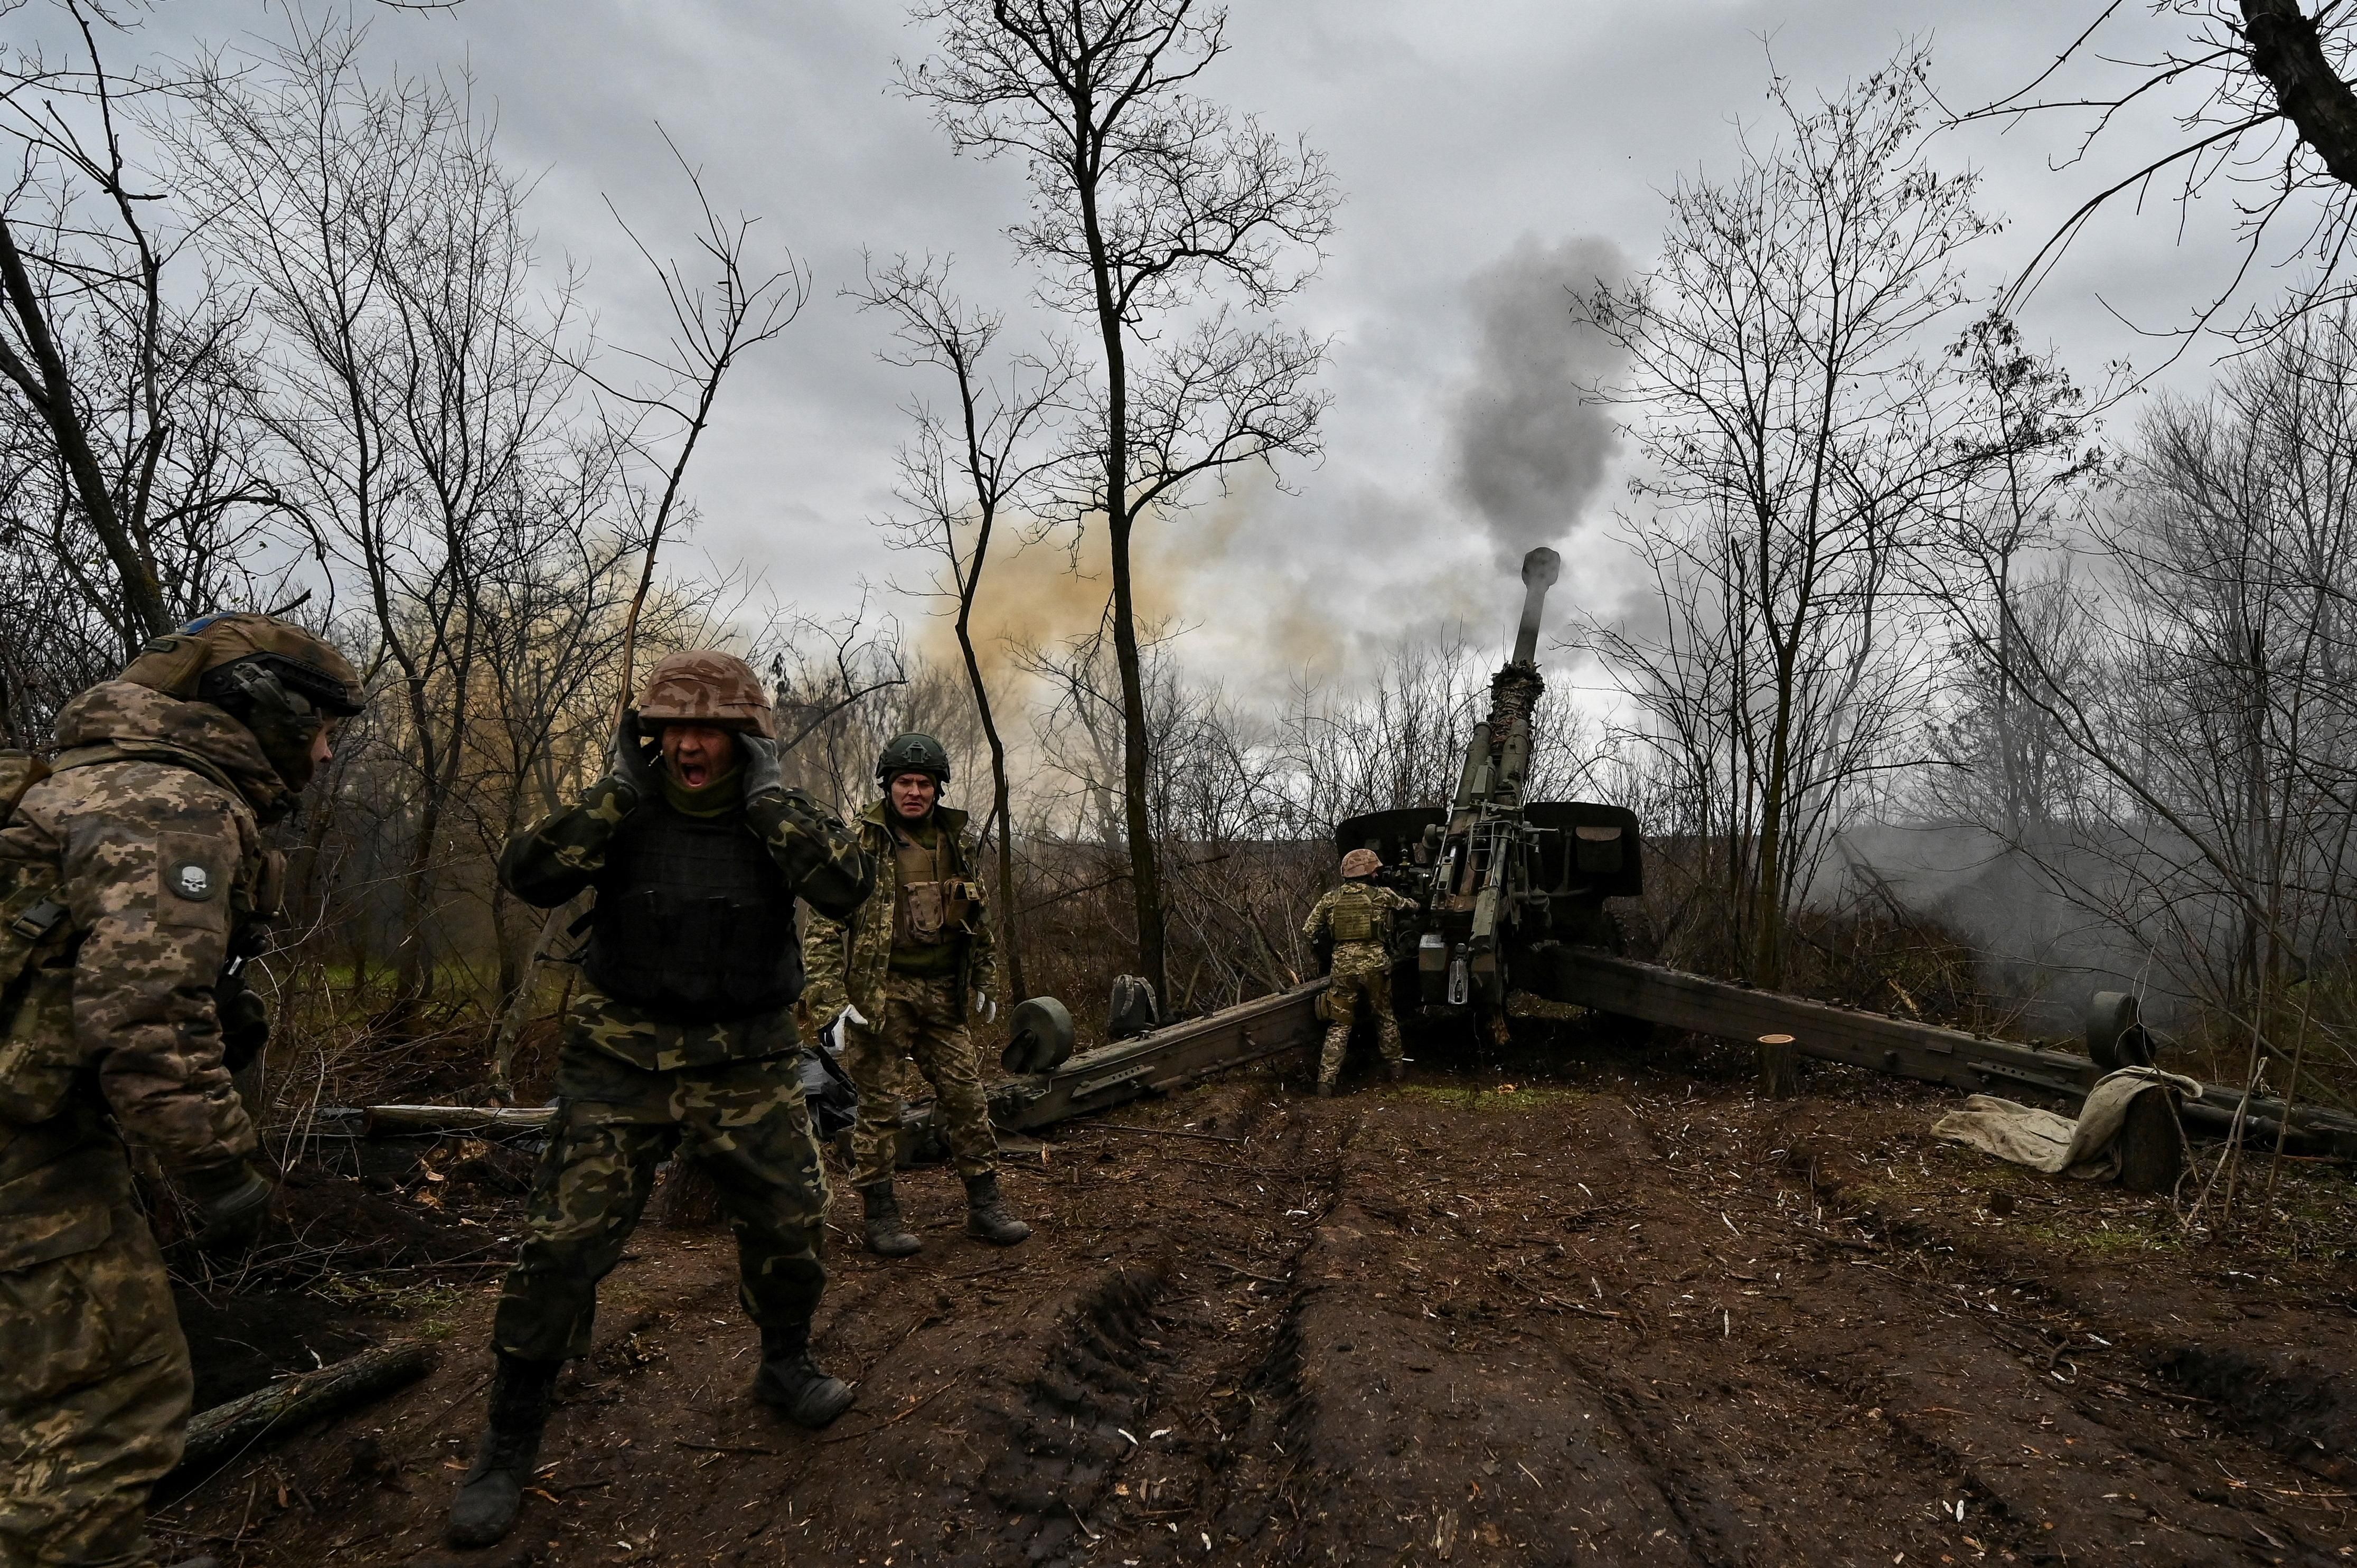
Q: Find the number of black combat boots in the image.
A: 4